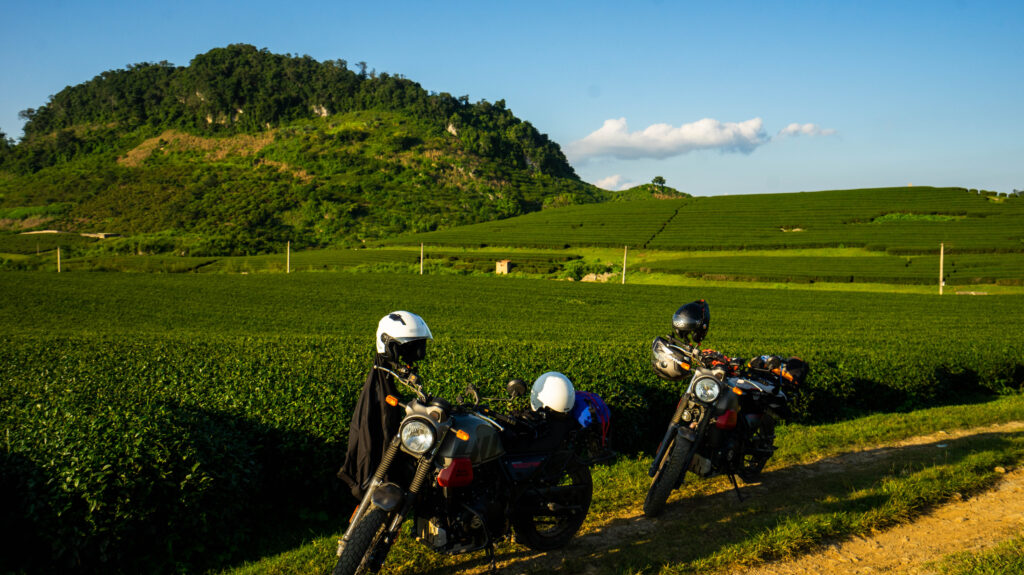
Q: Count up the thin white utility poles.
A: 5